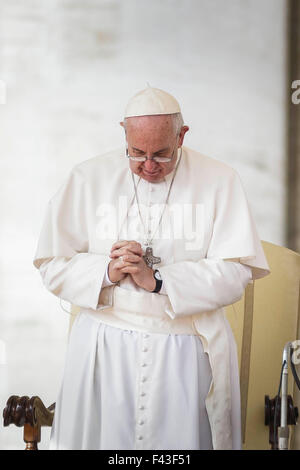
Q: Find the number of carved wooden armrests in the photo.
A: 2